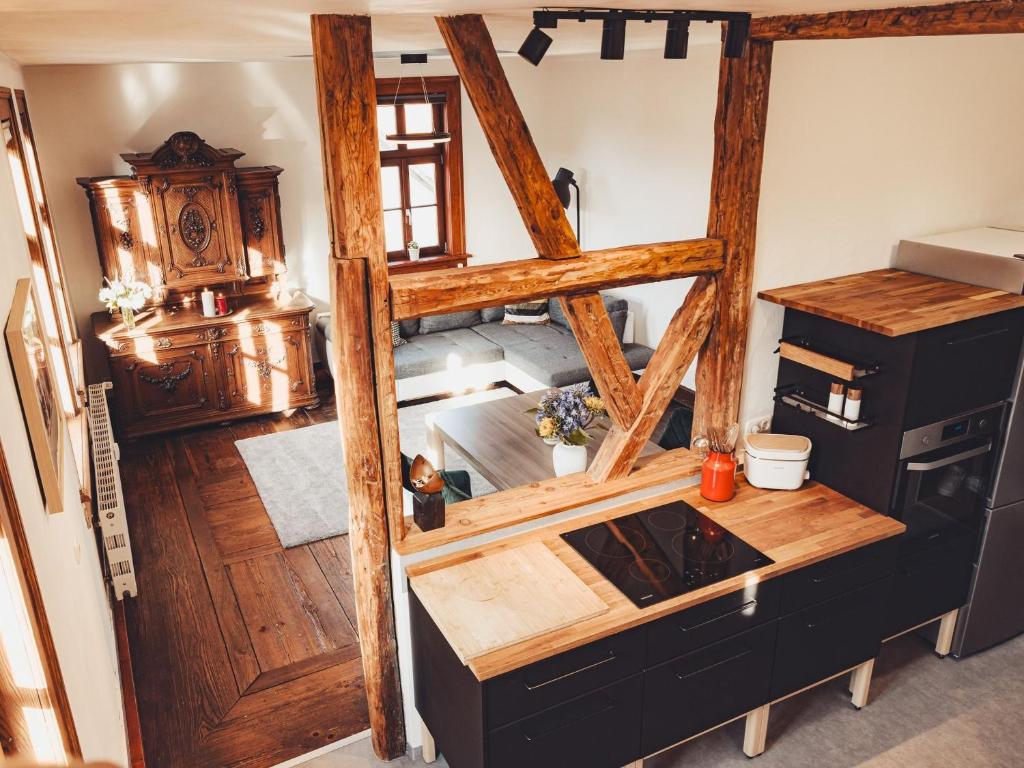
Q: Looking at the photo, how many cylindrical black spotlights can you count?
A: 4